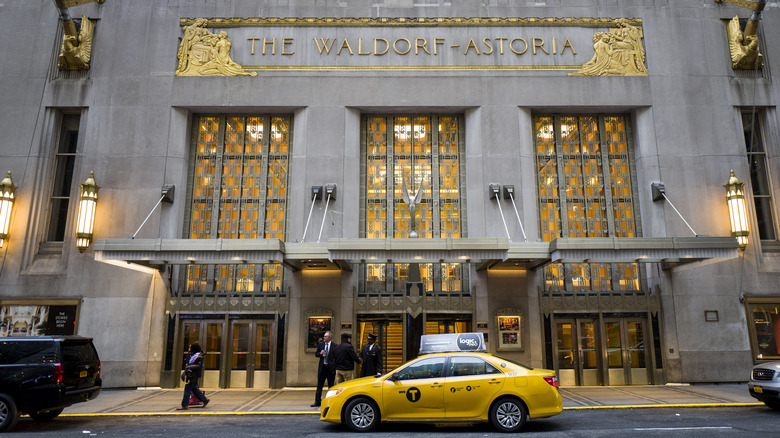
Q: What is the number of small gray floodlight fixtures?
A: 6